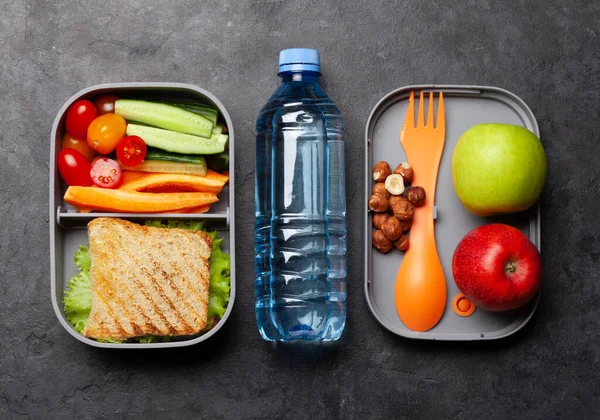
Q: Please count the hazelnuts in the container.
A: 13